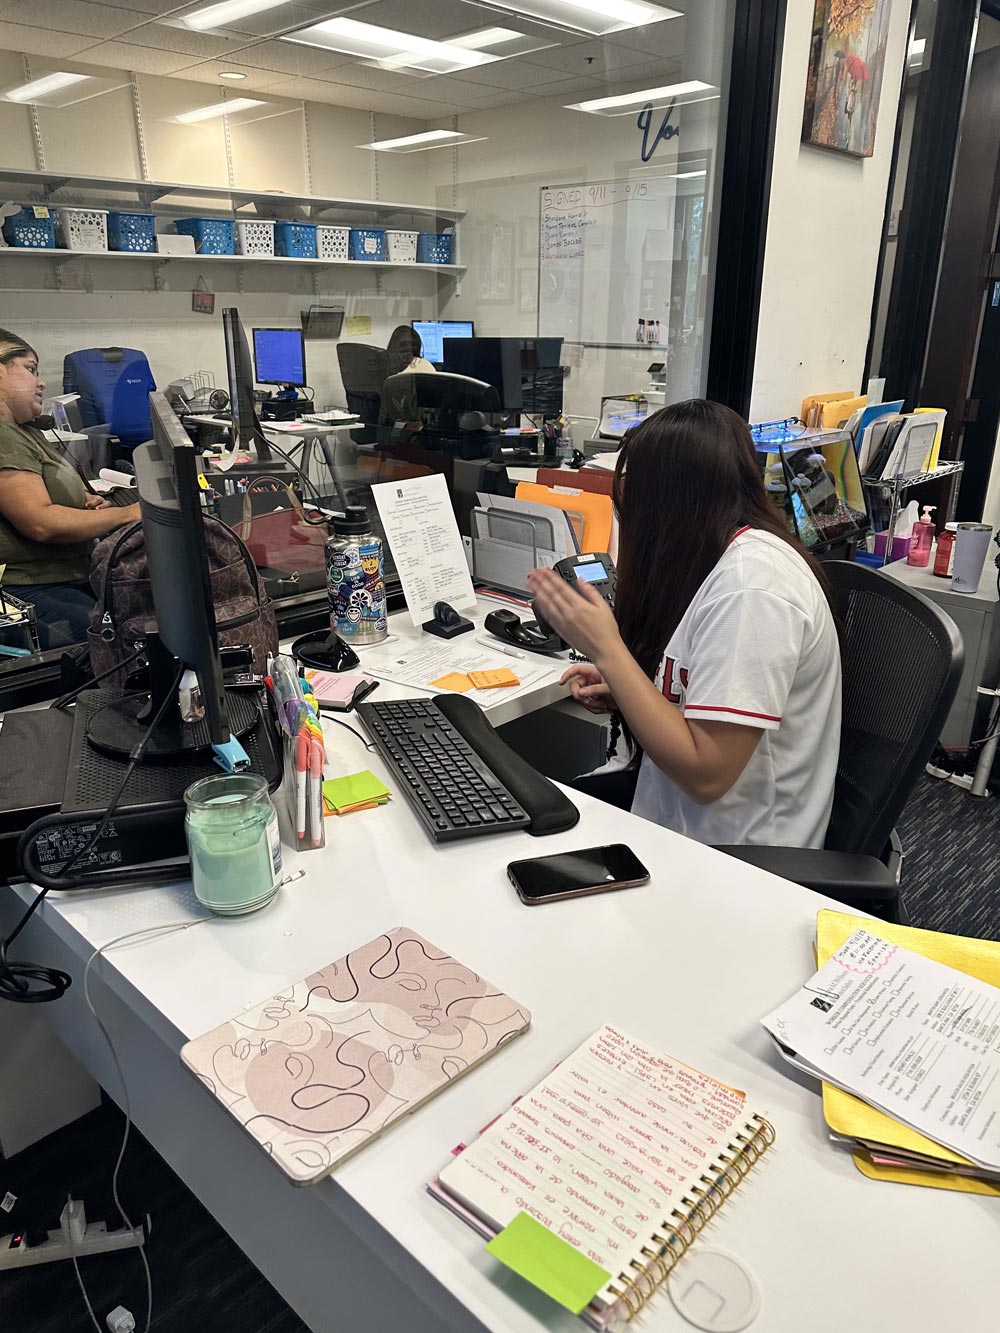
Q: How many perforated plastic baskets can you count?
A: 10